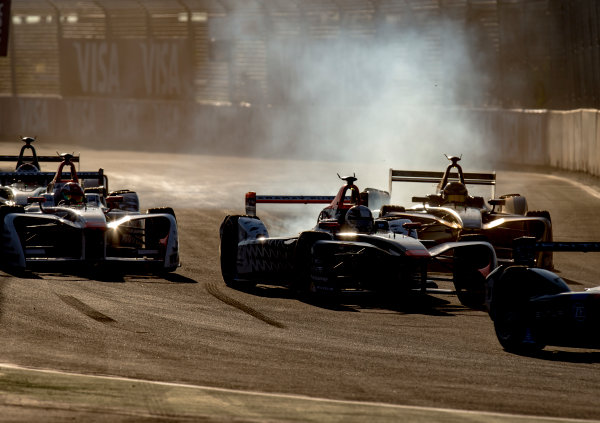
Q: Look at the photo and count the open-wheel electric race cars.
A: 5